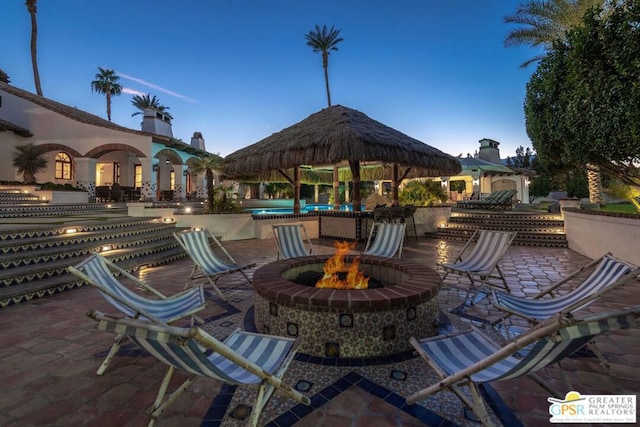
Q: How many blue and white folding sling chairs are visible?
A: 8